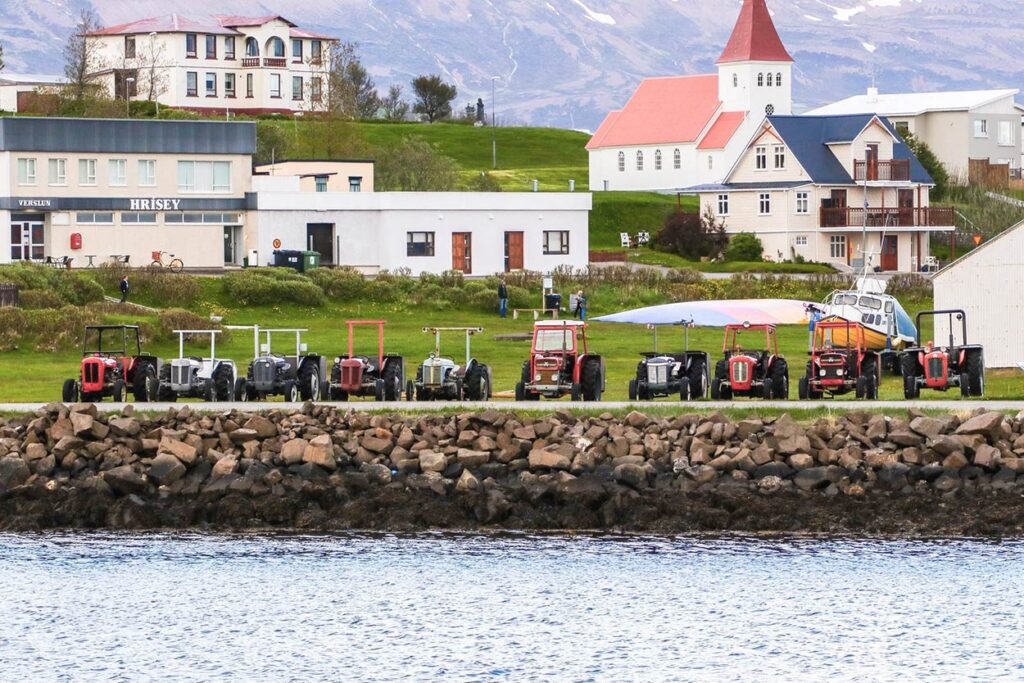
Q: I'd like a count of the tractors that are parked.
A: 10